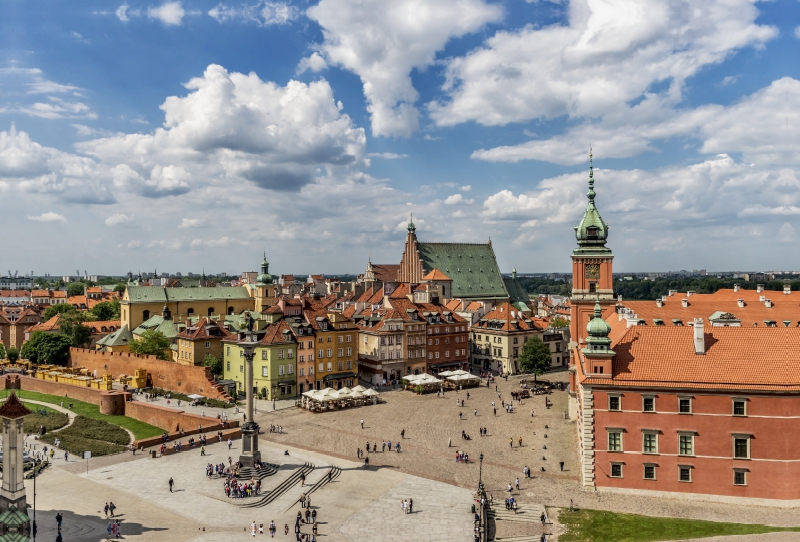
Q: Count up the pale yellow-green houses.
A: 1